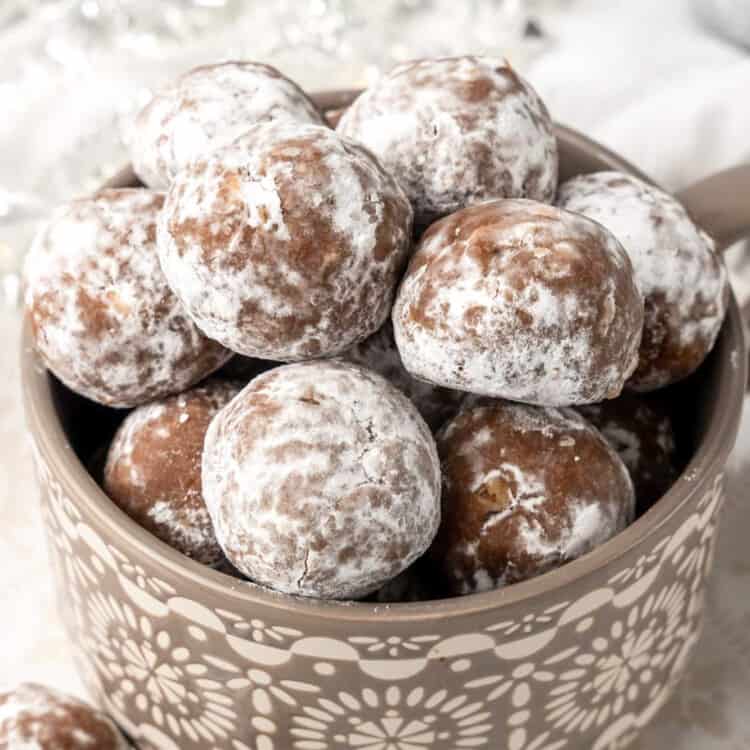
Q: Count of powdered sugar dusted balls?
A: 12